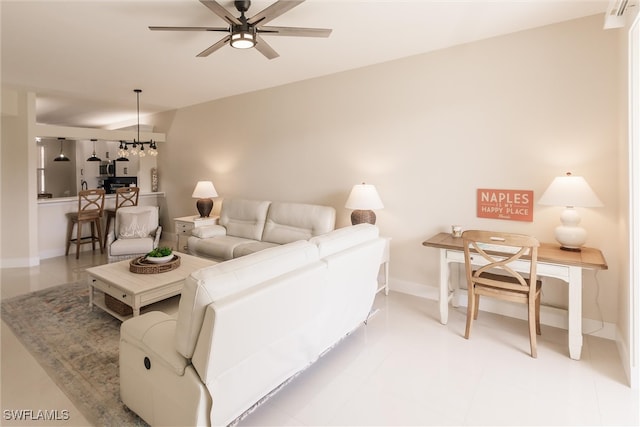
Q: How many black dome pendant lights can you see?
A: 3